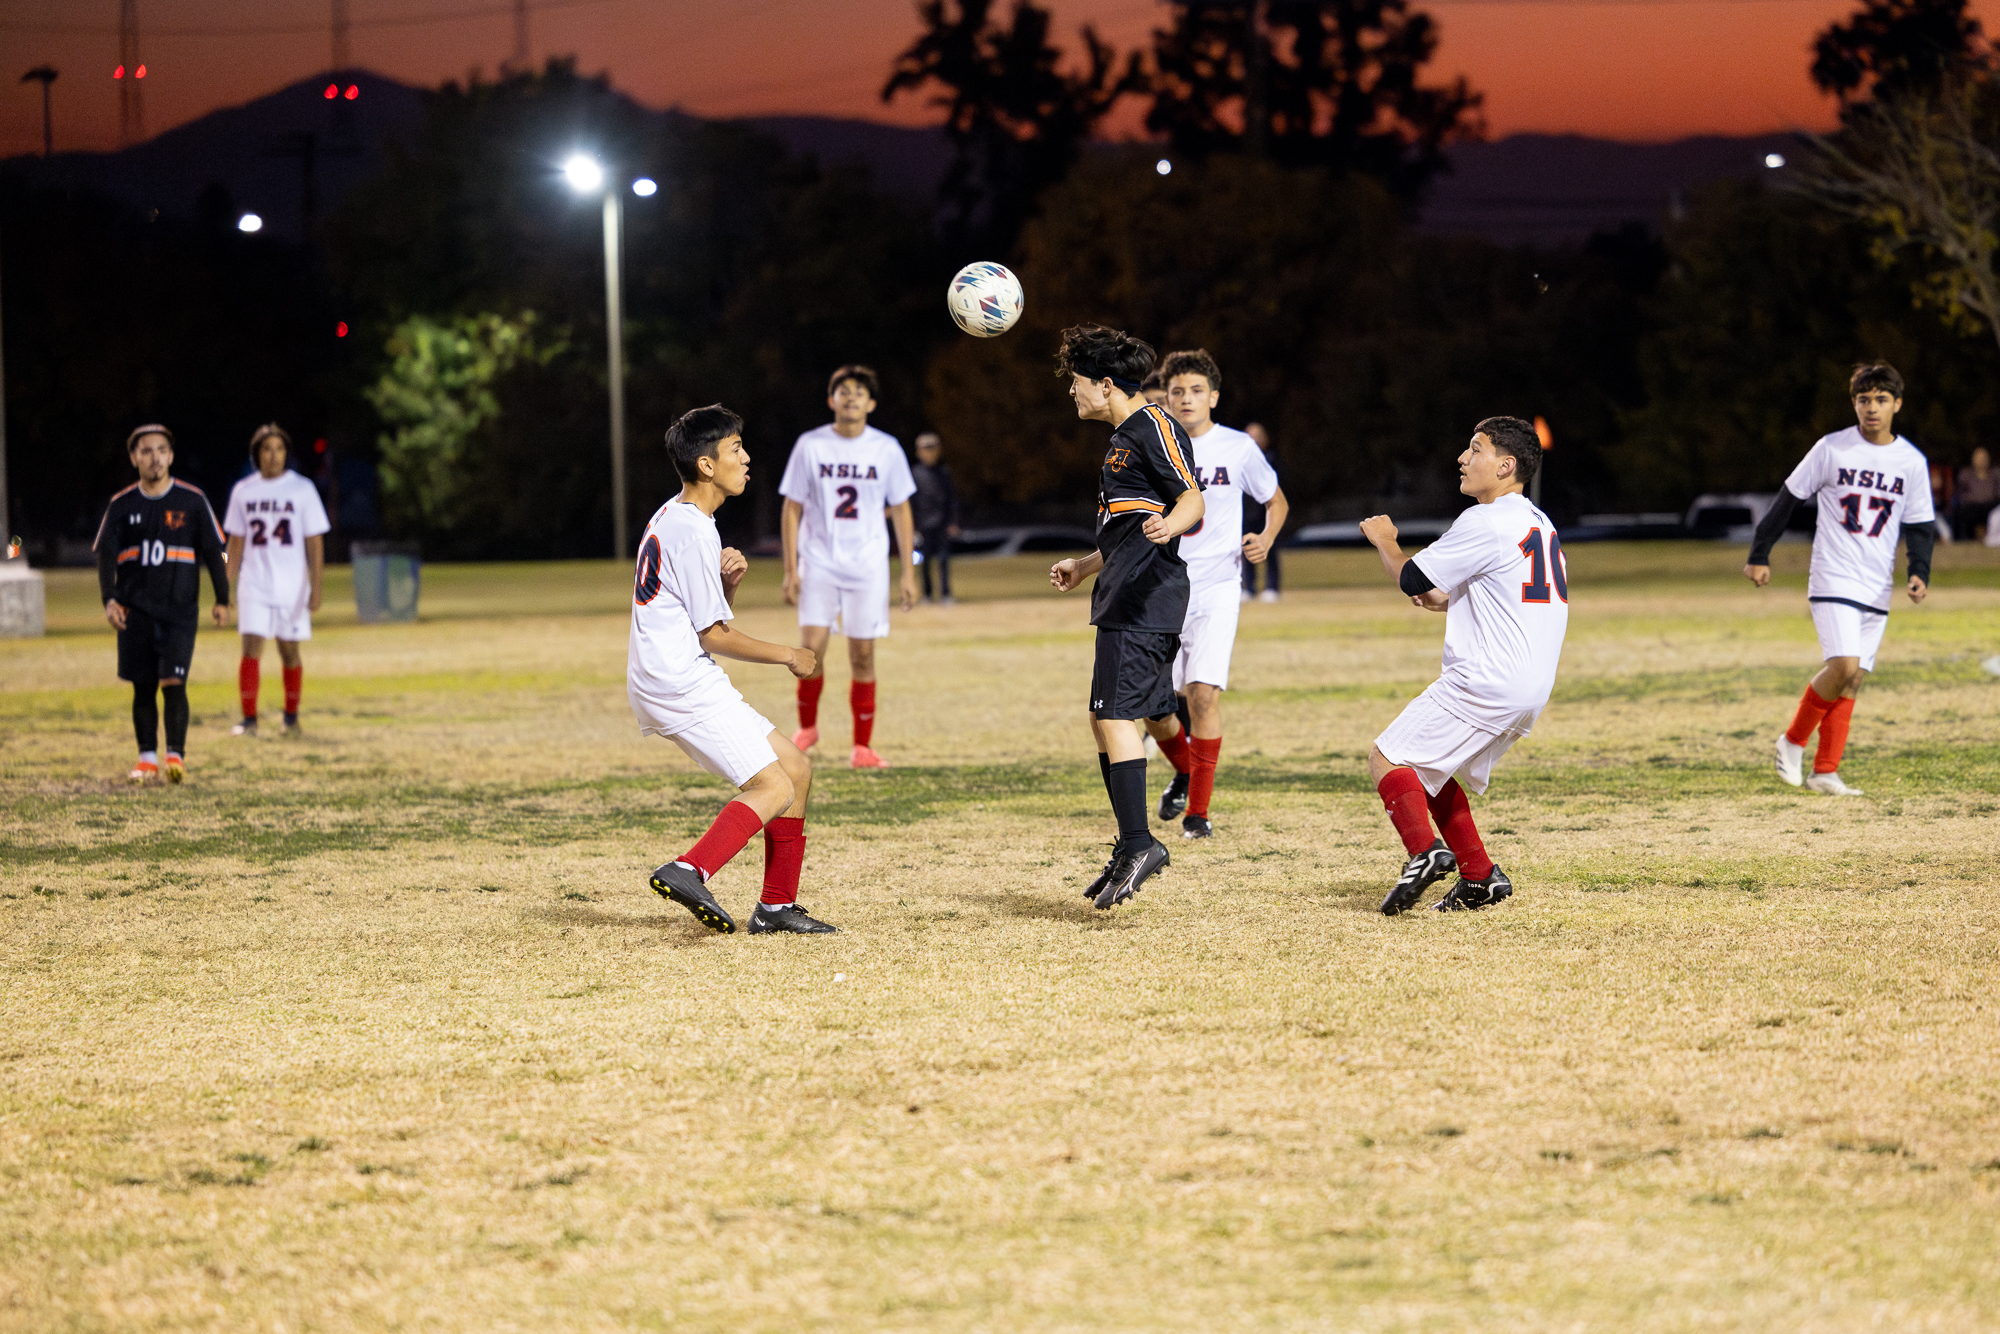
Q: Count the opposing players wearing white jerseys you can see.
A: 6